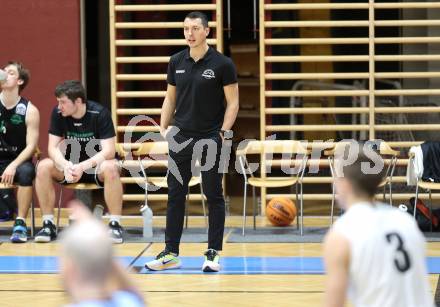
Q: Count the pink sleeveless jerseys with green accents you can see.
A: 0